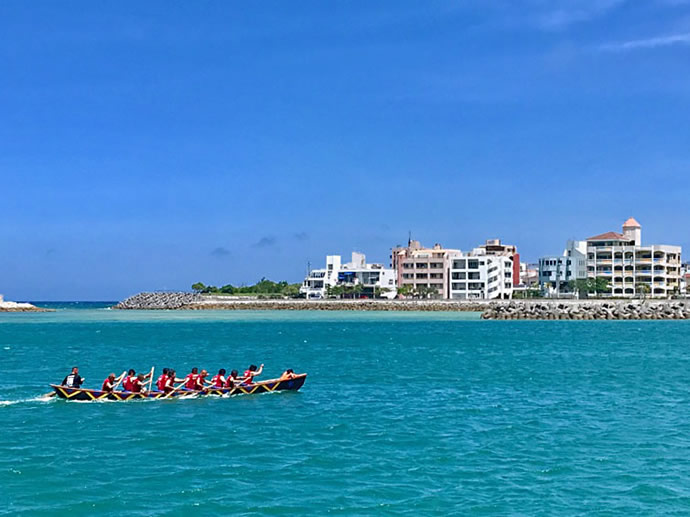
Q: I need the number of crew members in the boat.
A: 12